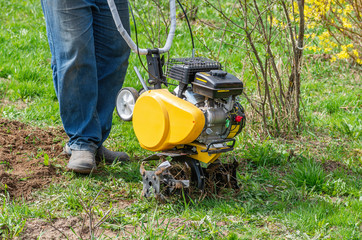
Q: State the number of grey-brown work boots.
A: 2